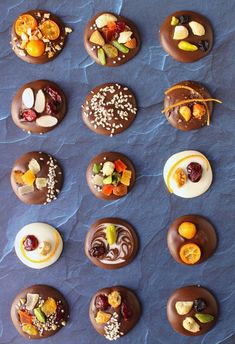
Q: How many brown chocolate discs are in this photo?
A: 13